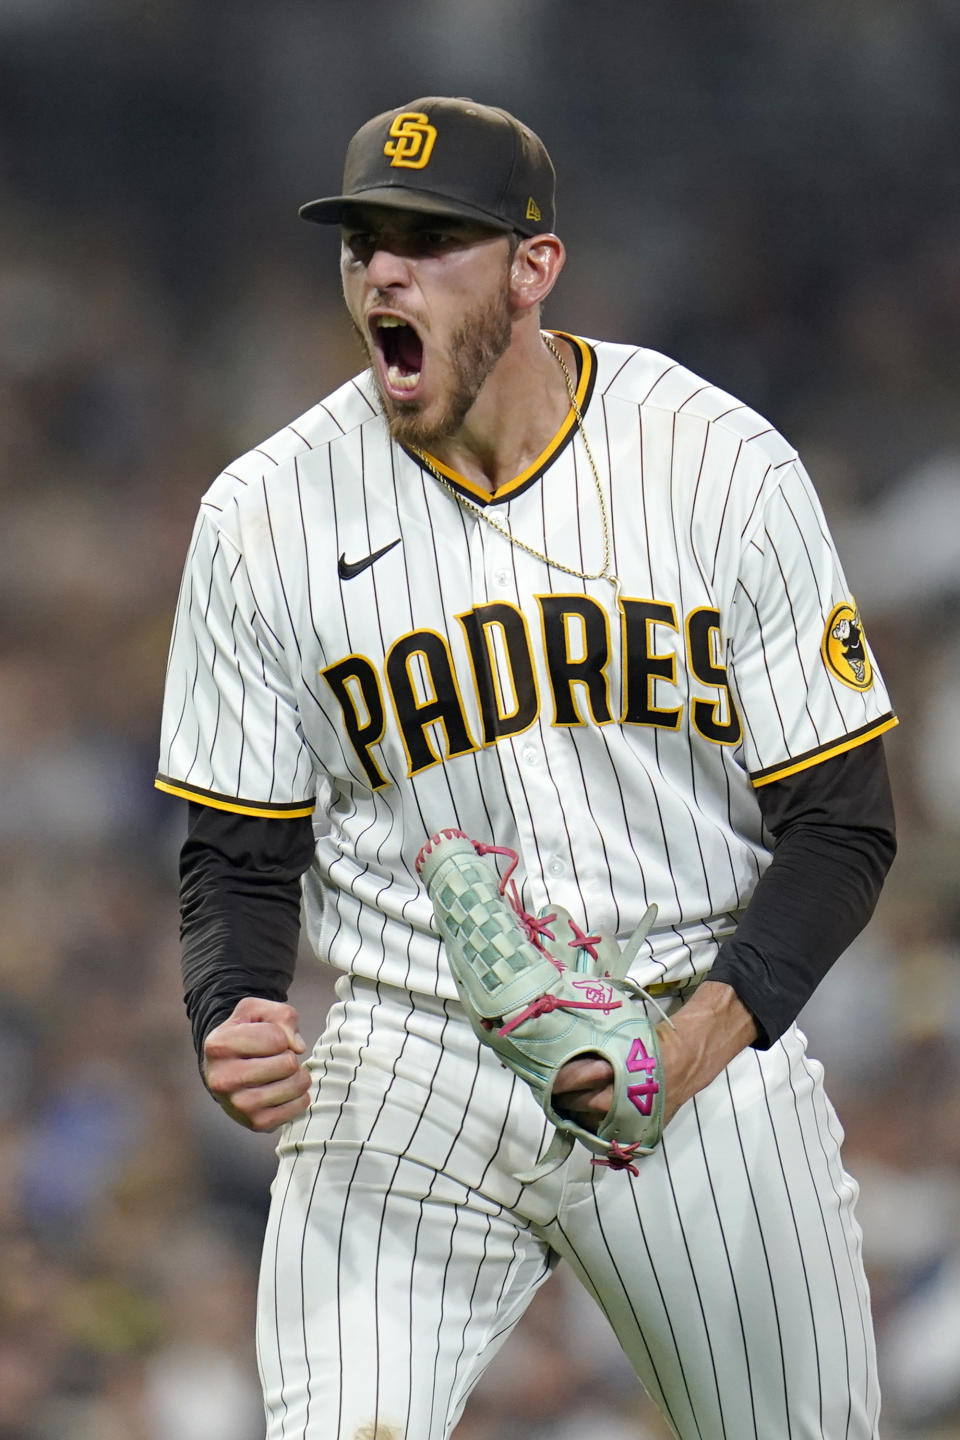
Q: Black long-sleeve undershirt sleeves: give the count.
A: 2